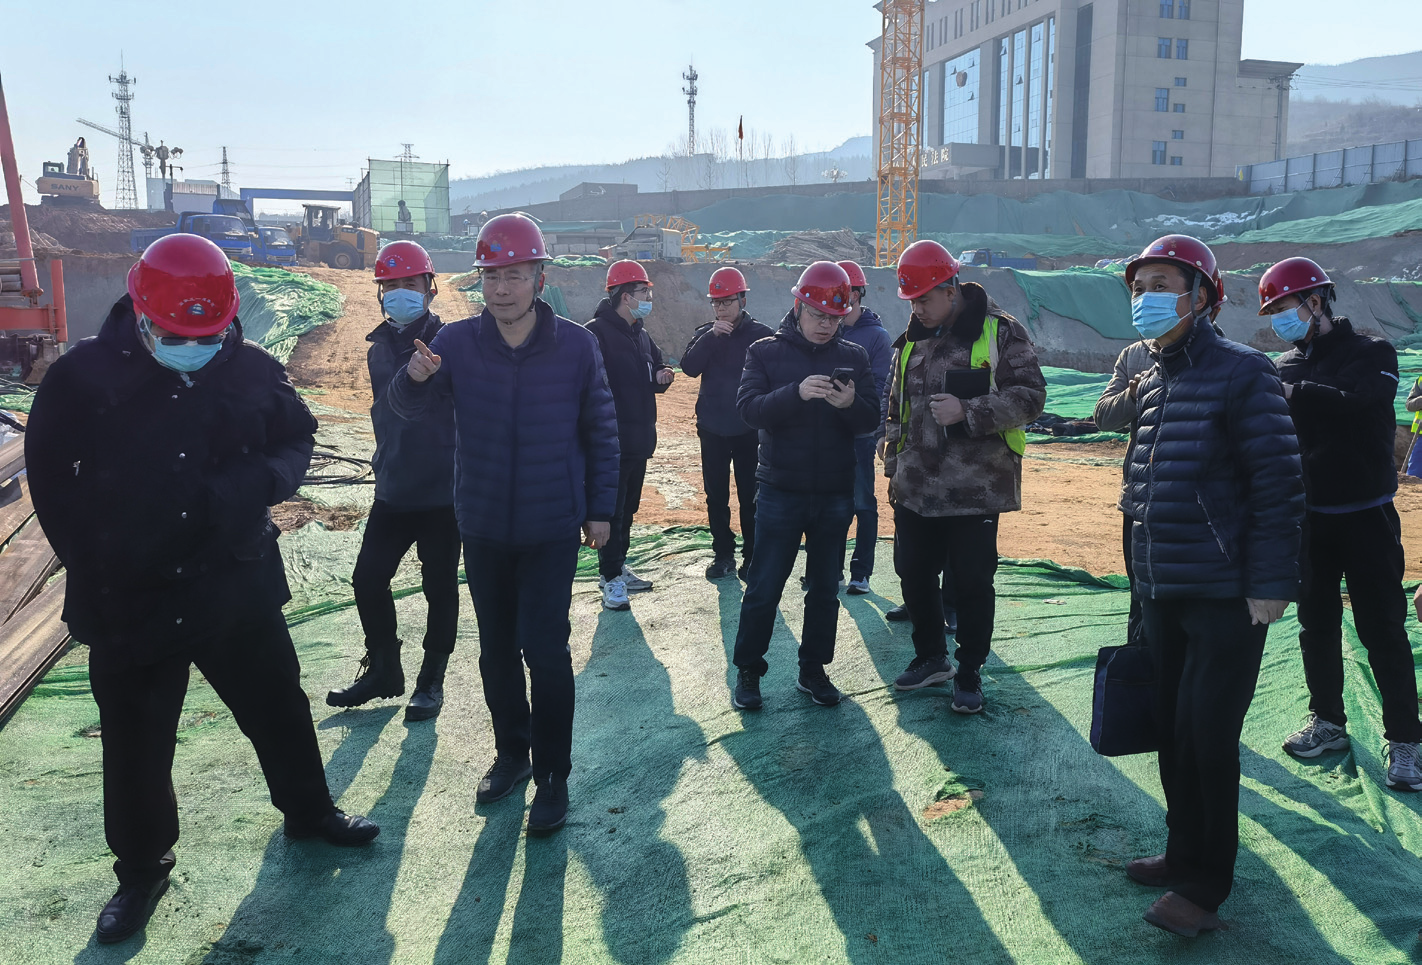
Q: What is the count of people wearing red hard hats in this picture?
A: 11